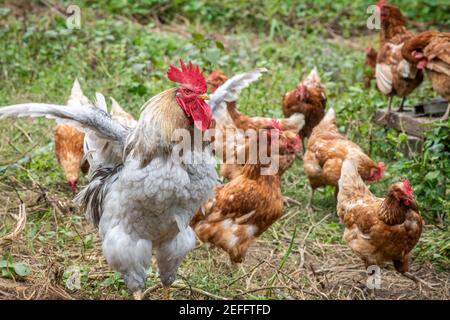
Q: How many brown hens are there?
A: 11